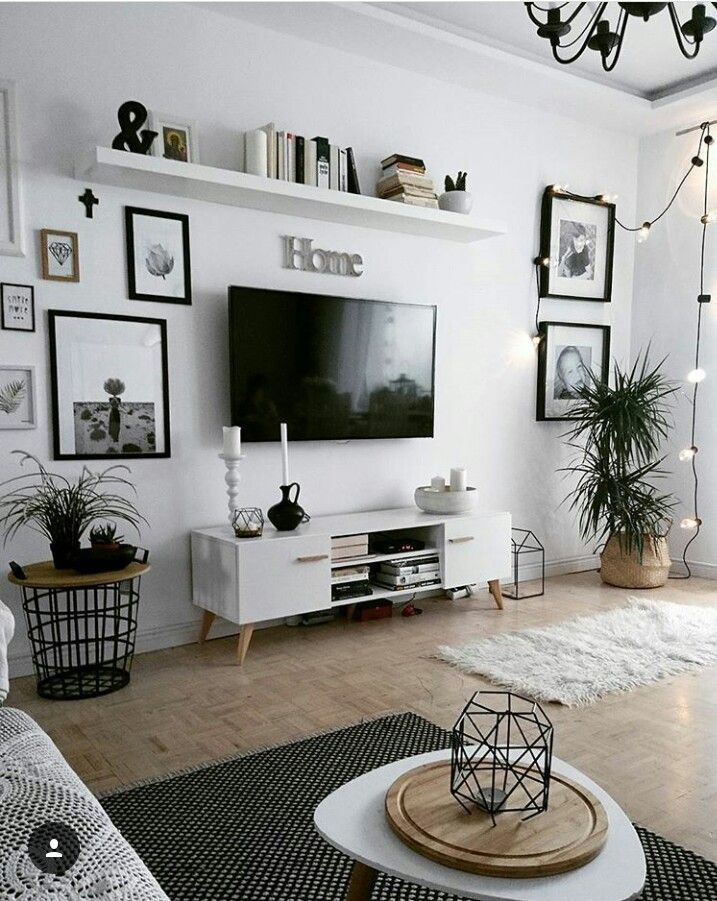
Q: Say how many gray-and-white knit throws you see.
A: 1